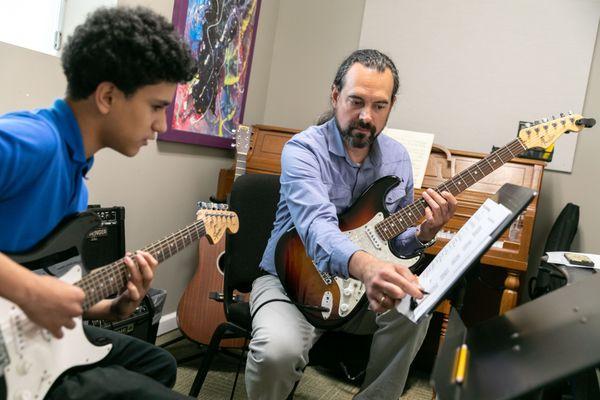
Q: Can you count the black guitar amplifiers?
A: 2